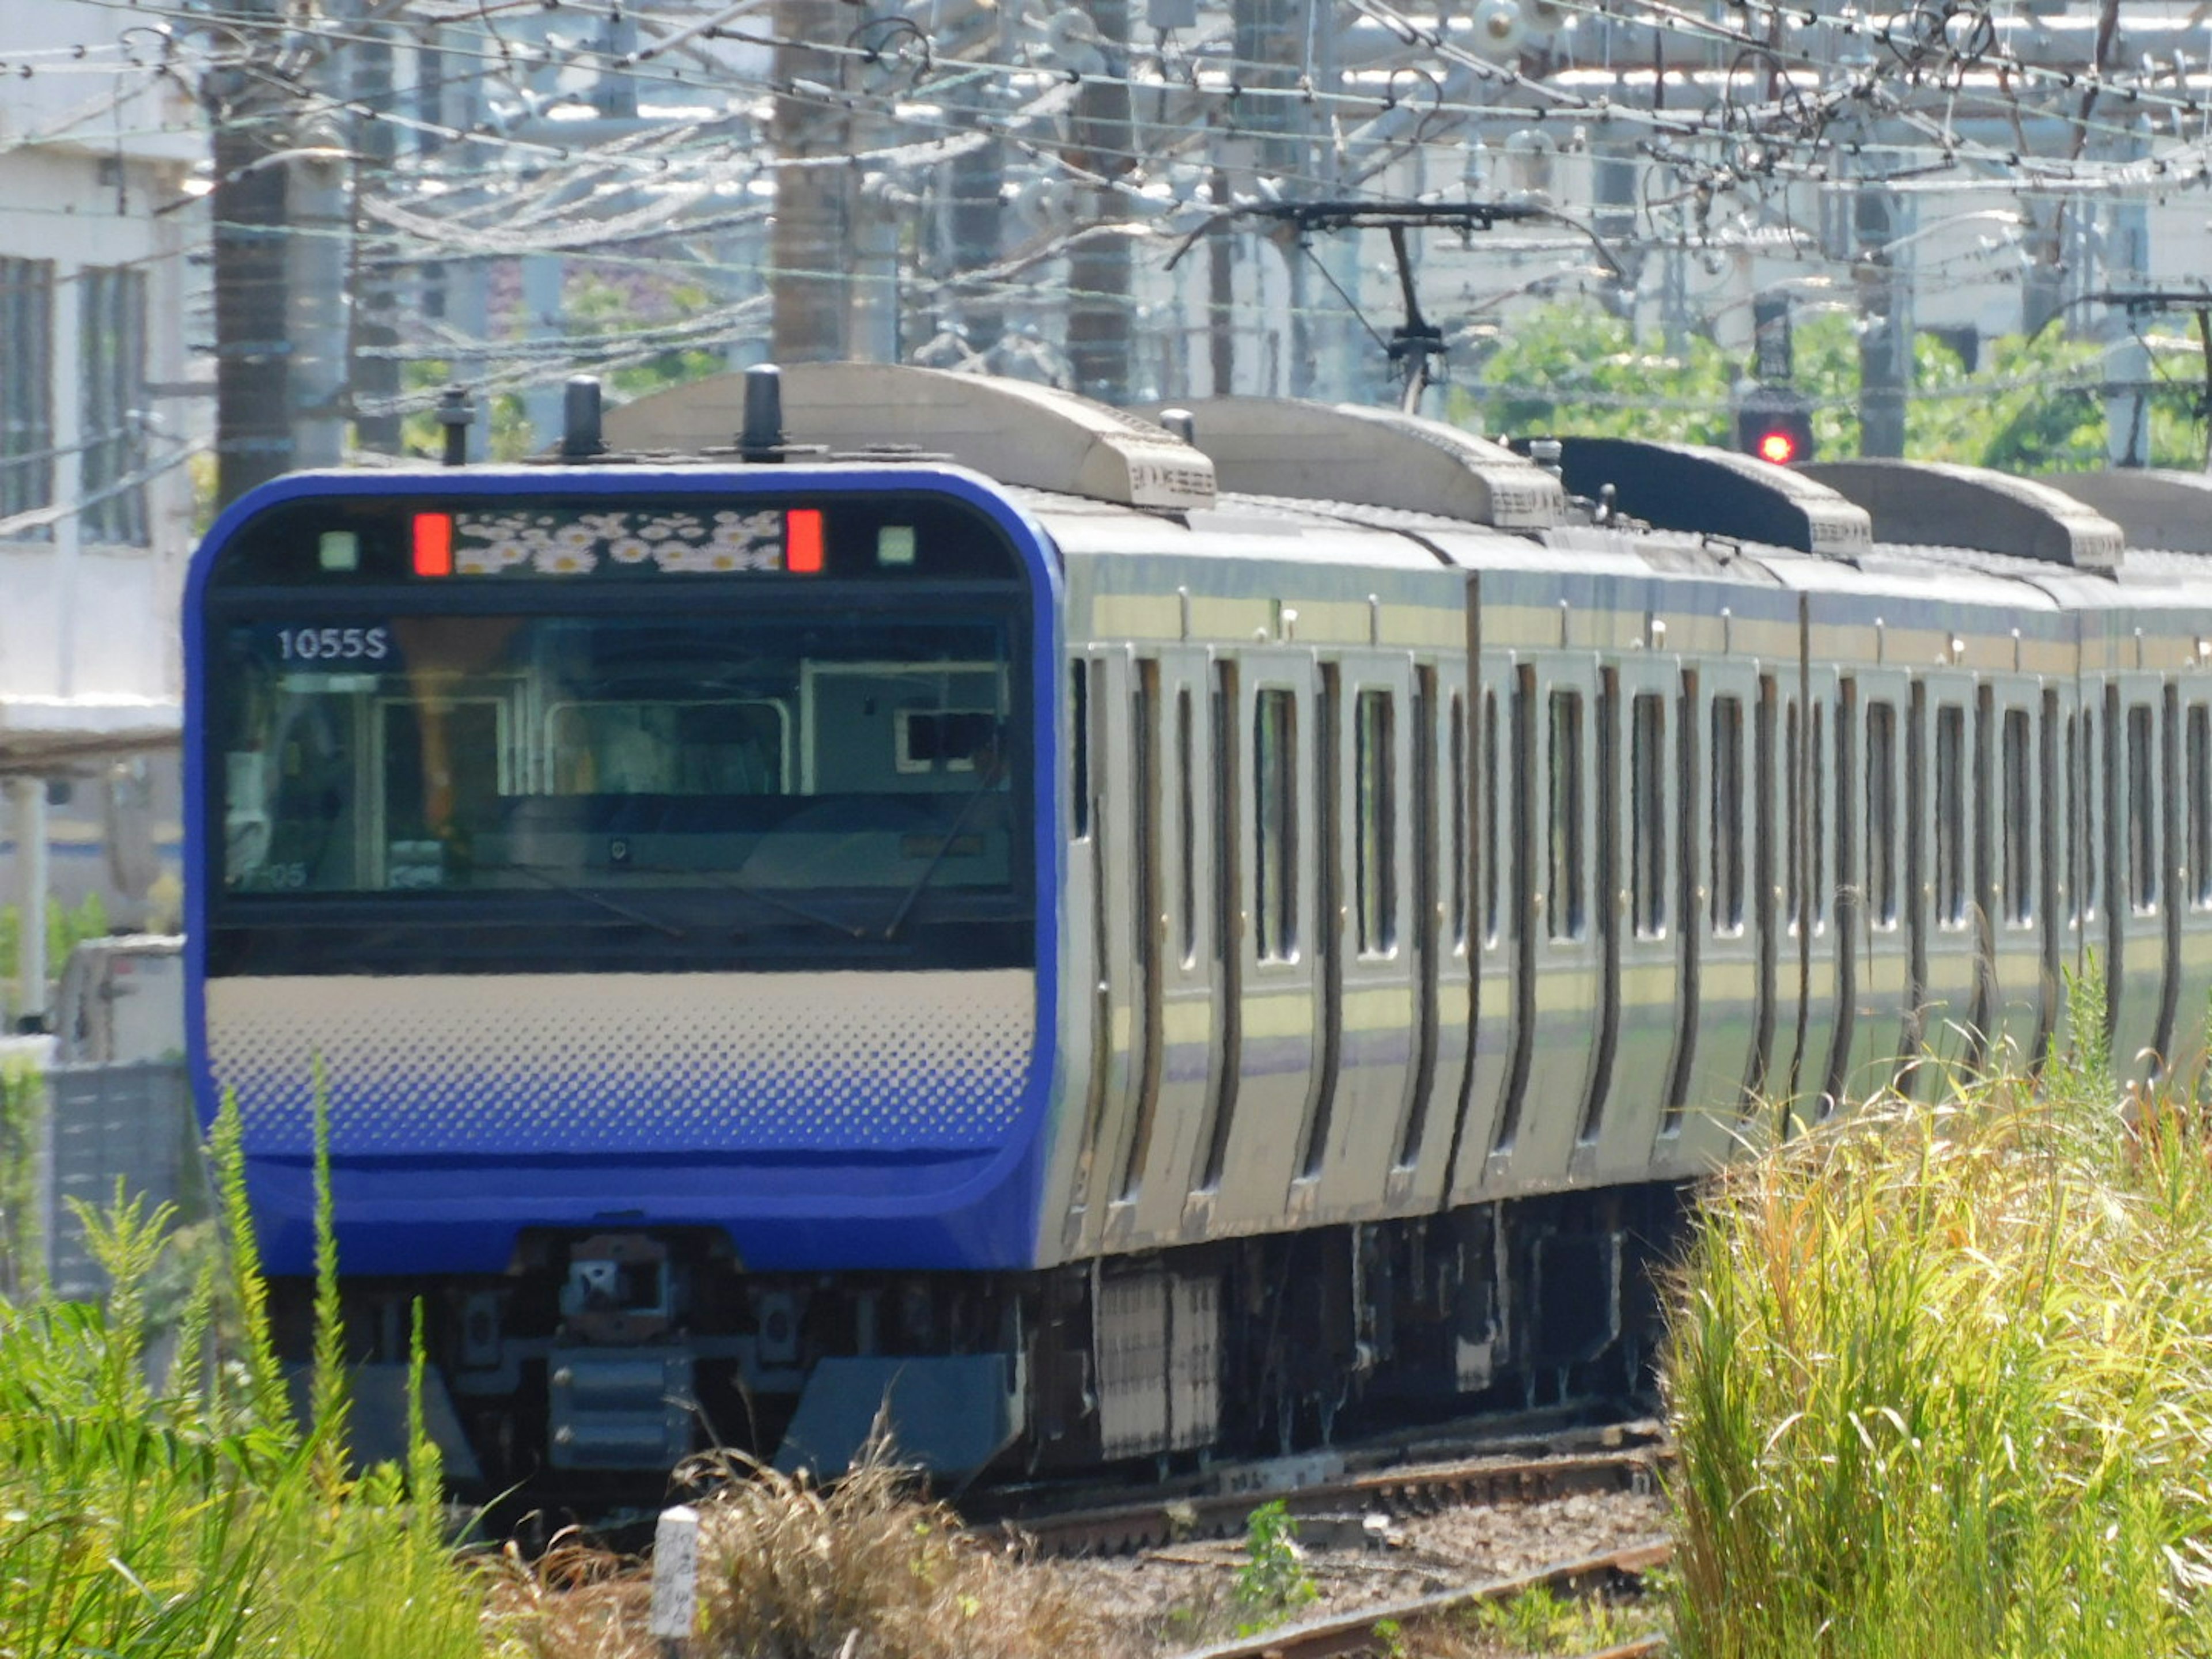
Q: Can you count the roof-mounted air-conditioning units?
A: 5